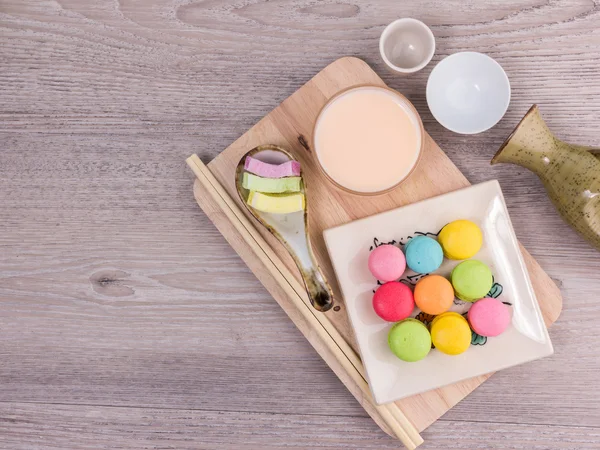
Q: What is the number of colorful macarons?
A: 9